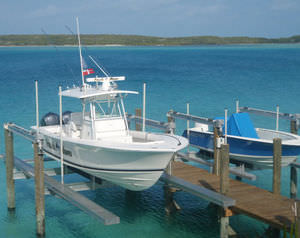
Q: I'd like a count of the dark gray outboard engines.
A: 2